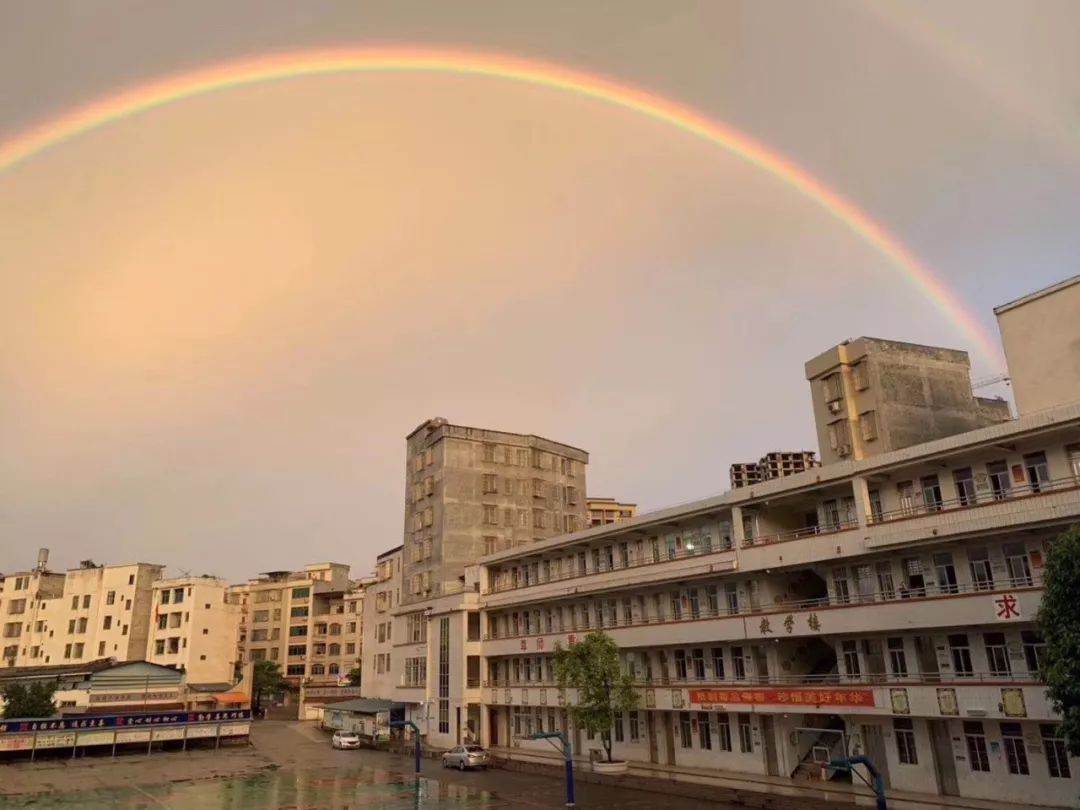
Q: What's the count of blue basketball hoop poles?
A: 3